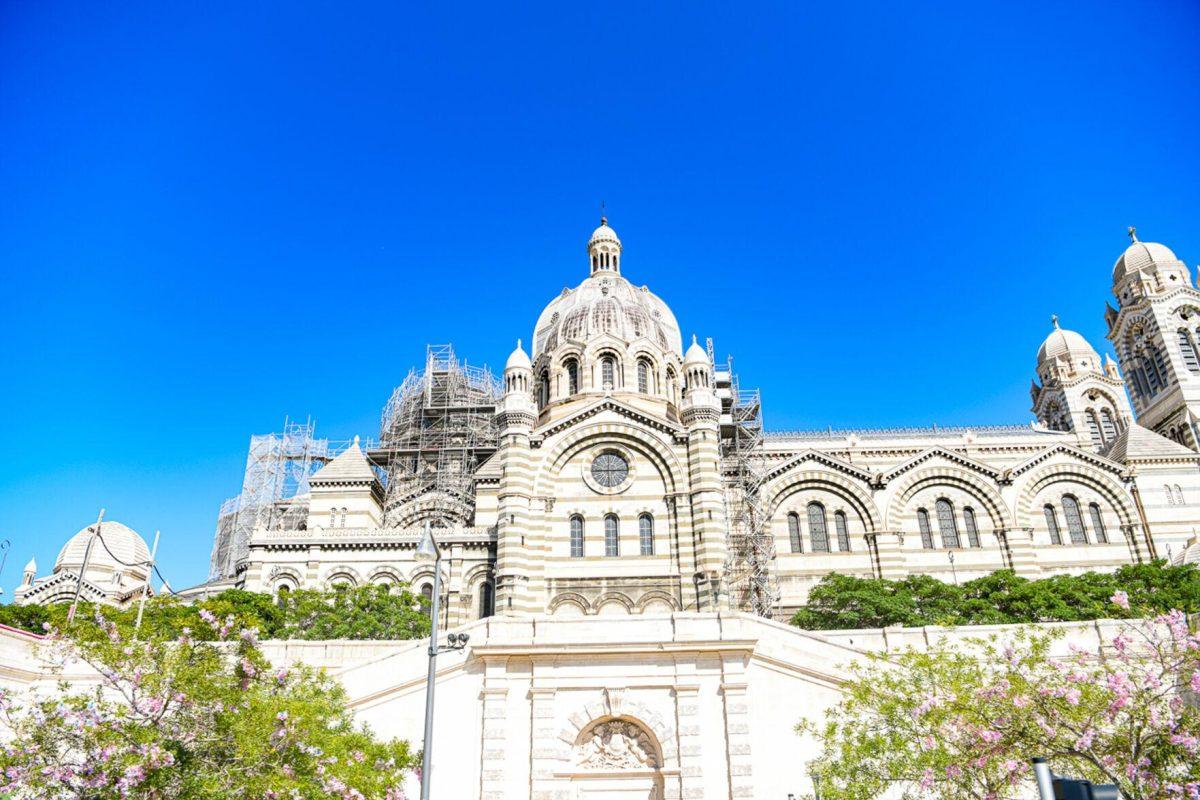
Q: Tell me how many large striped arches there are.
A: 4